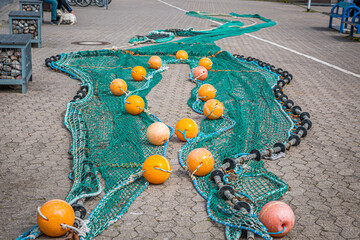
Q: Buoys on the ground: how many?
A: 15